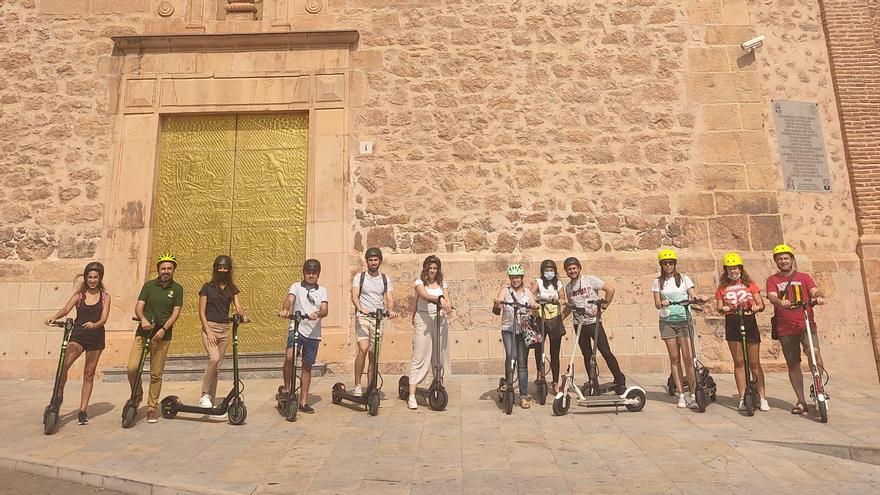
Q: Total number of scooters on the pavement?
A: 13